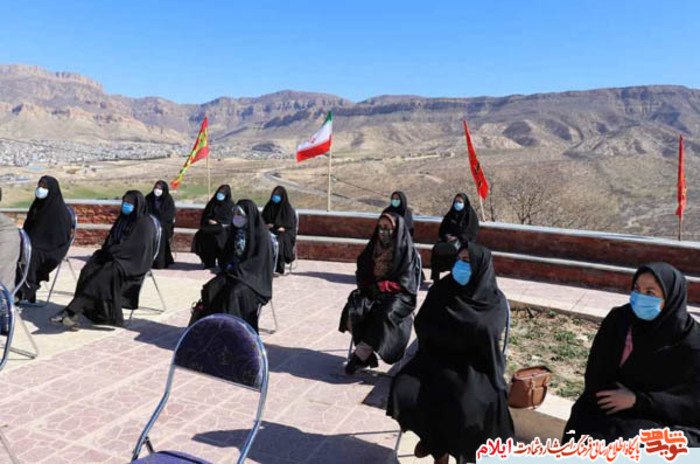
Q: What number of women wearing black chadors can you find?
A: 11